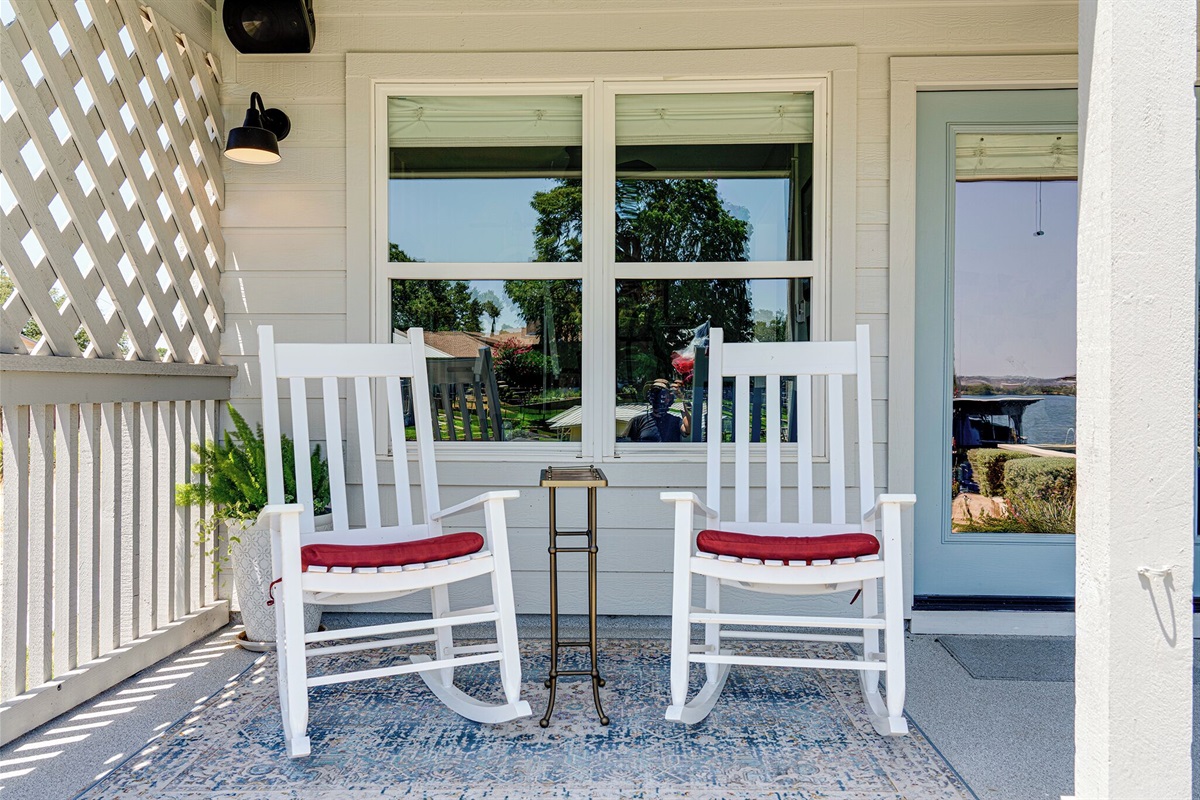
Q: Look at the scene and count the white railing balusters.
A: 11